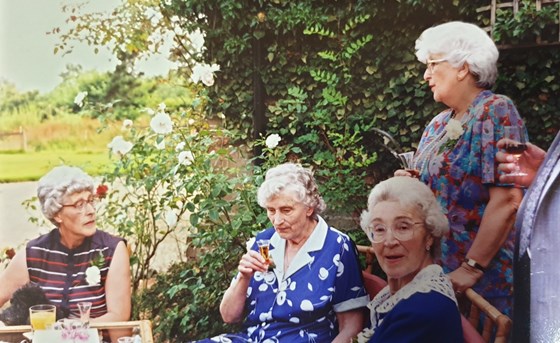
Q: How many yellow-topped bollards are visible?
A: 0